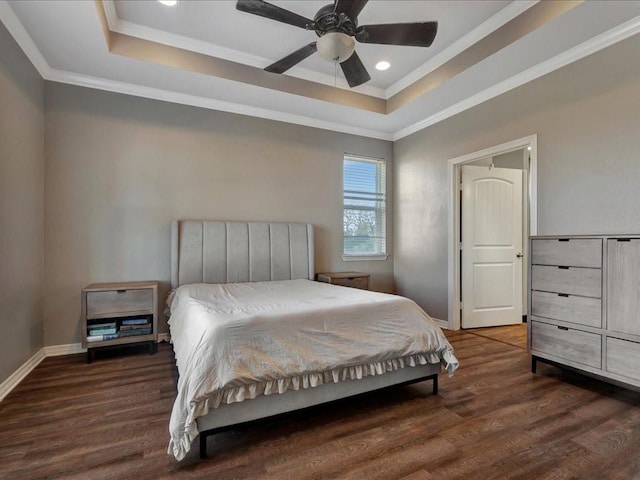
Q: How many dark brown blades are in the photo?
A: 5